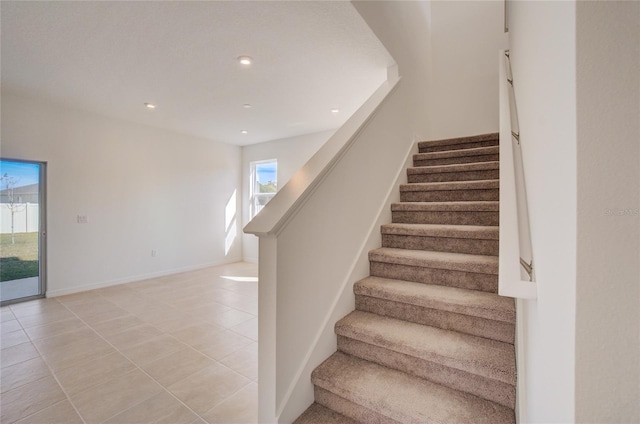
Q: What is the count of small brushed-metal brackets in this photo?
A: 4